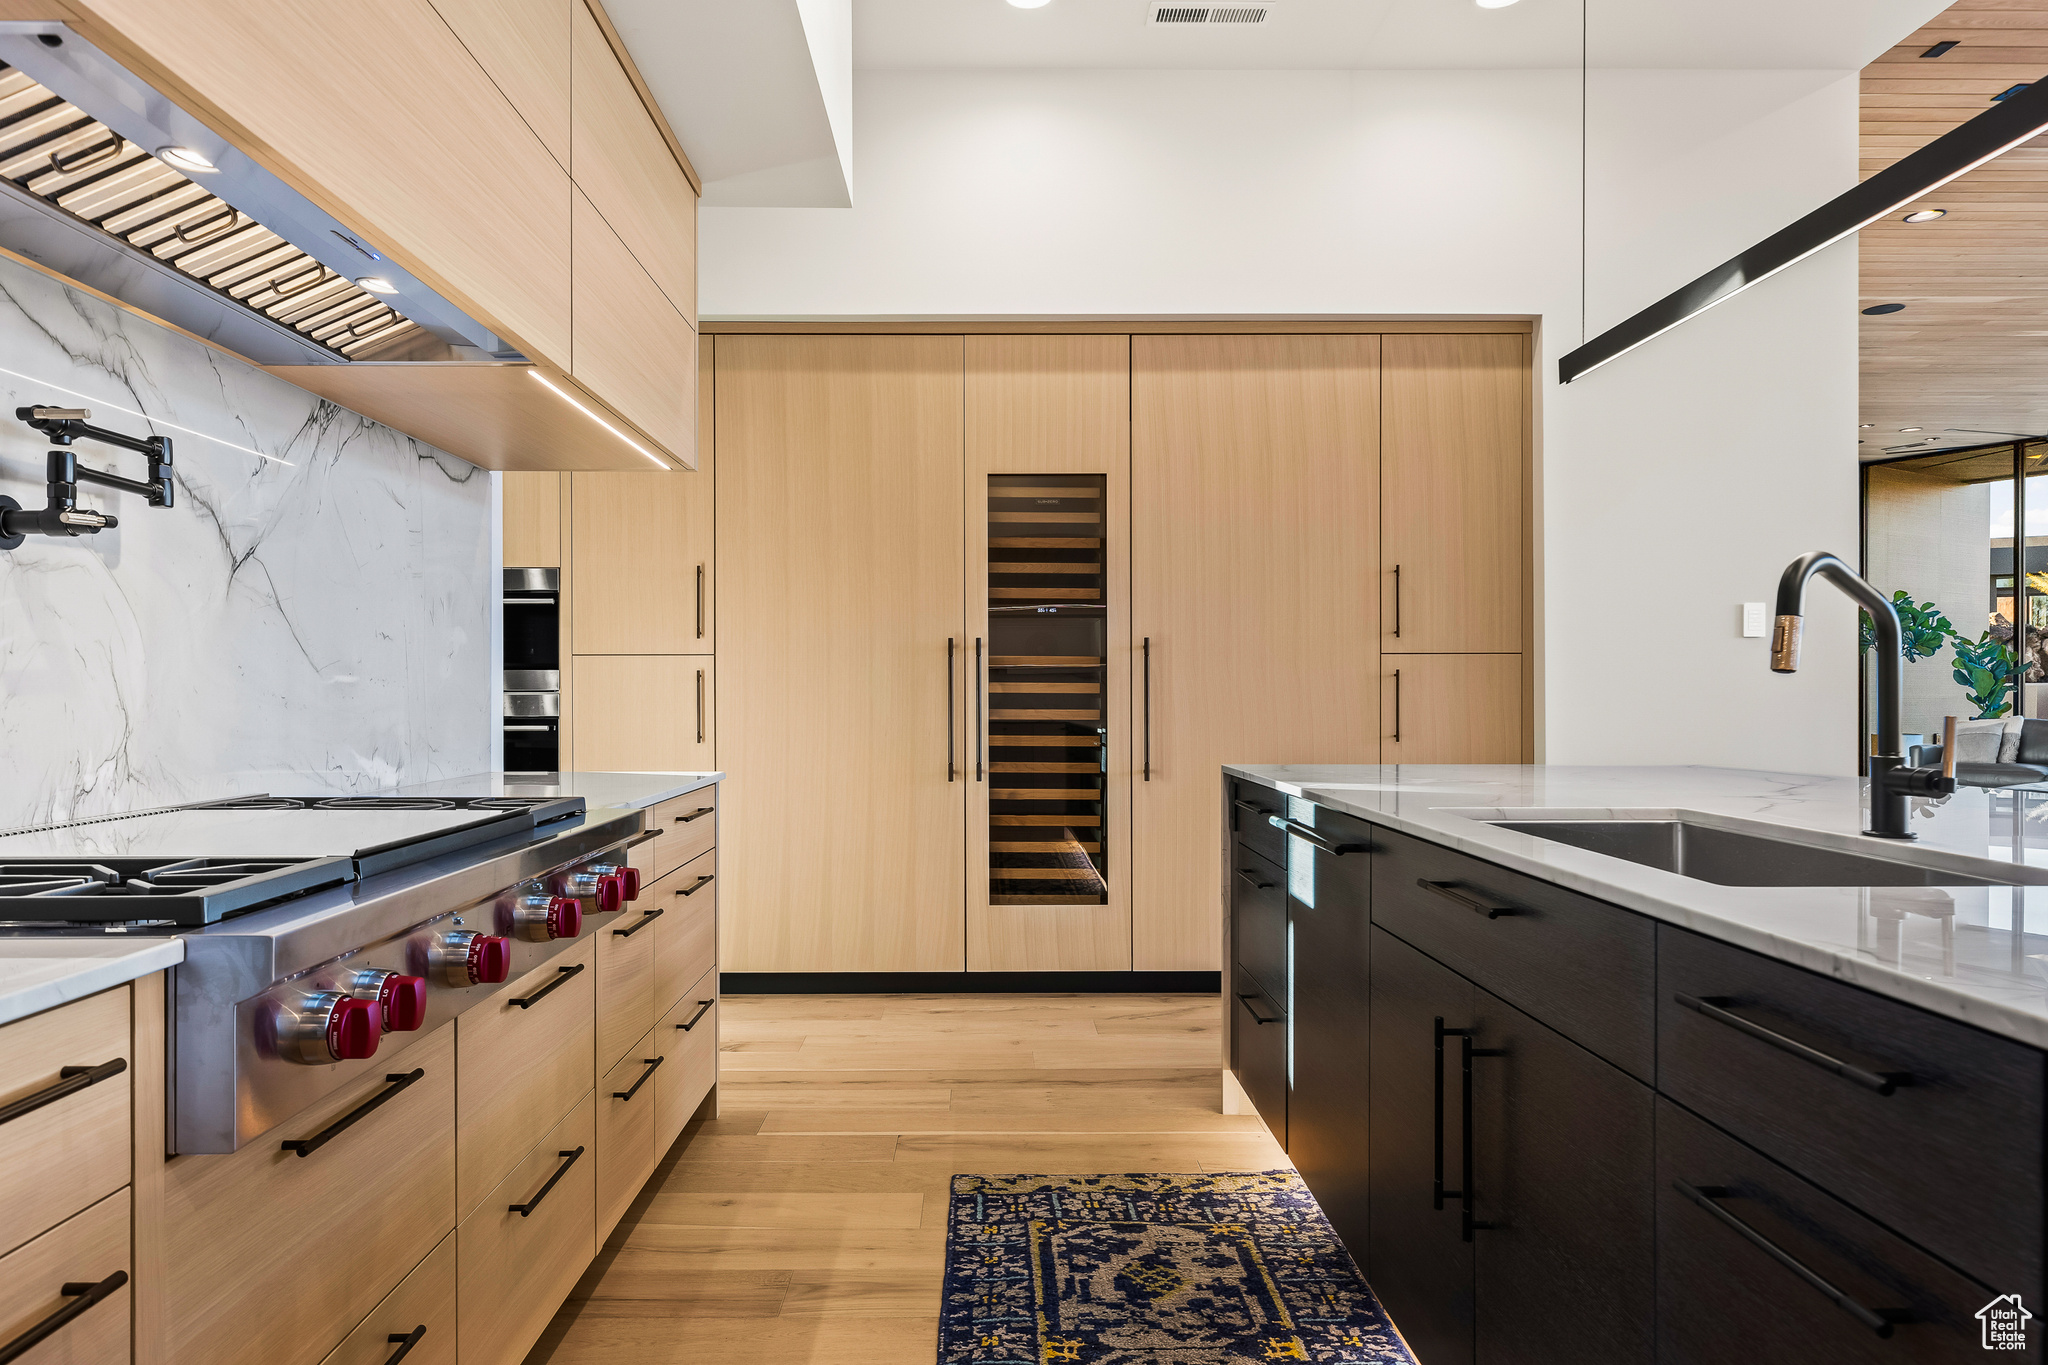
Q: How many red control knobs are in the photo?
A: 6